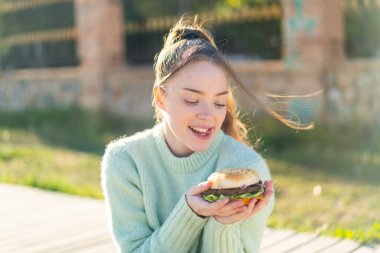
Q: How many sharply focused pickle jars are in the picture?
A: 0